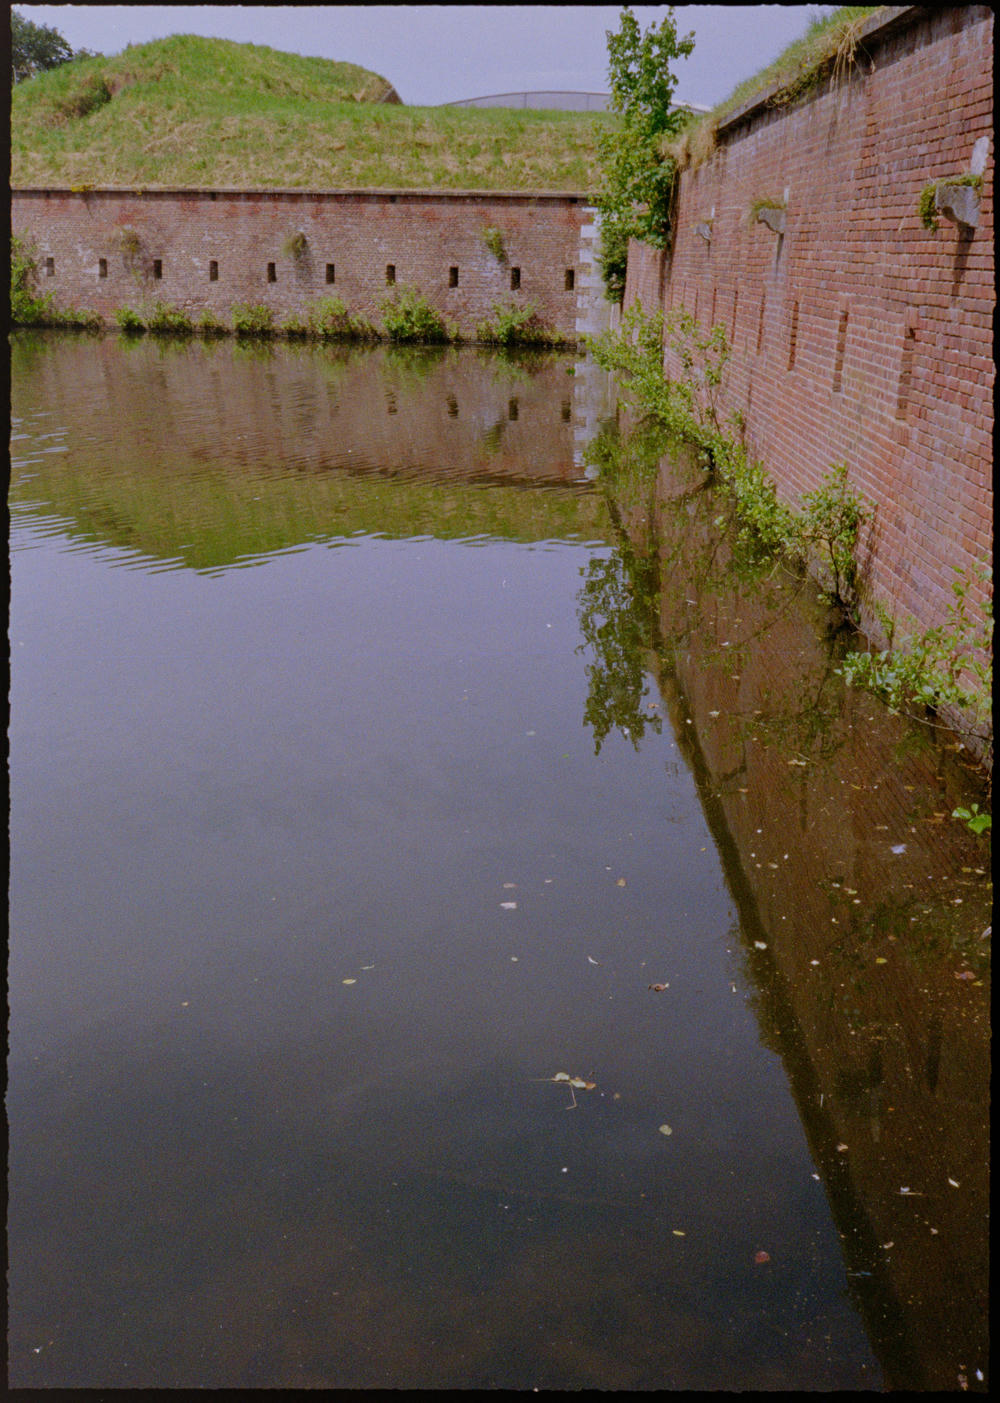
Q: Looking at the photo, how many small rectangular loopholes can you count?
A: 10